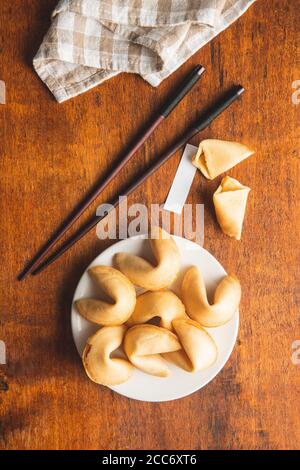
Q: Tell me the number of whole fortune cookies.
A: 7